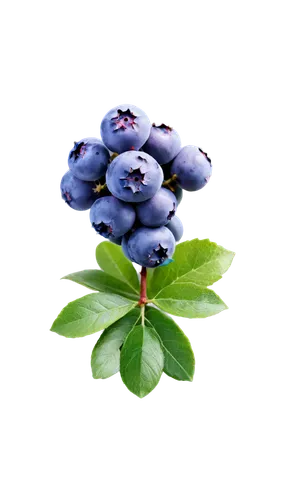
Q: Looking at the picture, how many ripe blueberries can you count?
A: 10